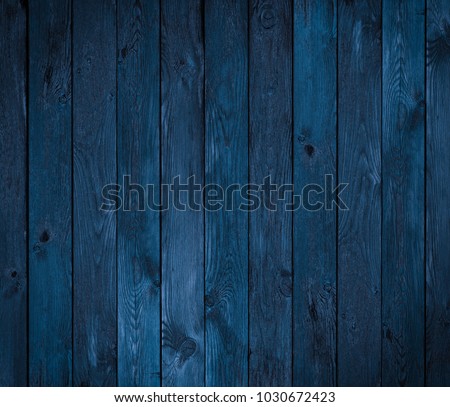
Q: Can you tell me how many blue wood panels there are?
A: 11